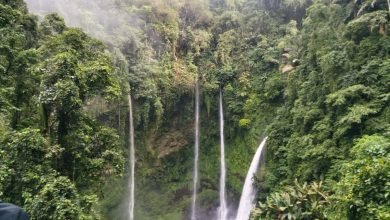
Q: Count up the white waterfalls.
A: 4